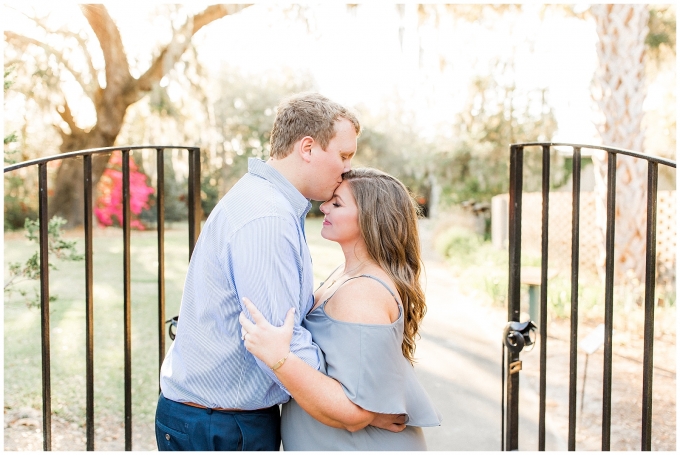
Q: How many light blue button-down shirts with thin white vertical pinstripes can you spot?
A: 1